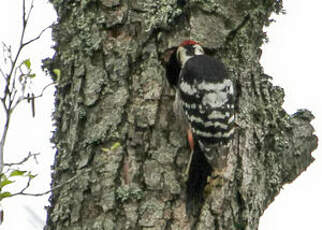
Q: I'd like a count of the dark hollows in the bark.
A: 1